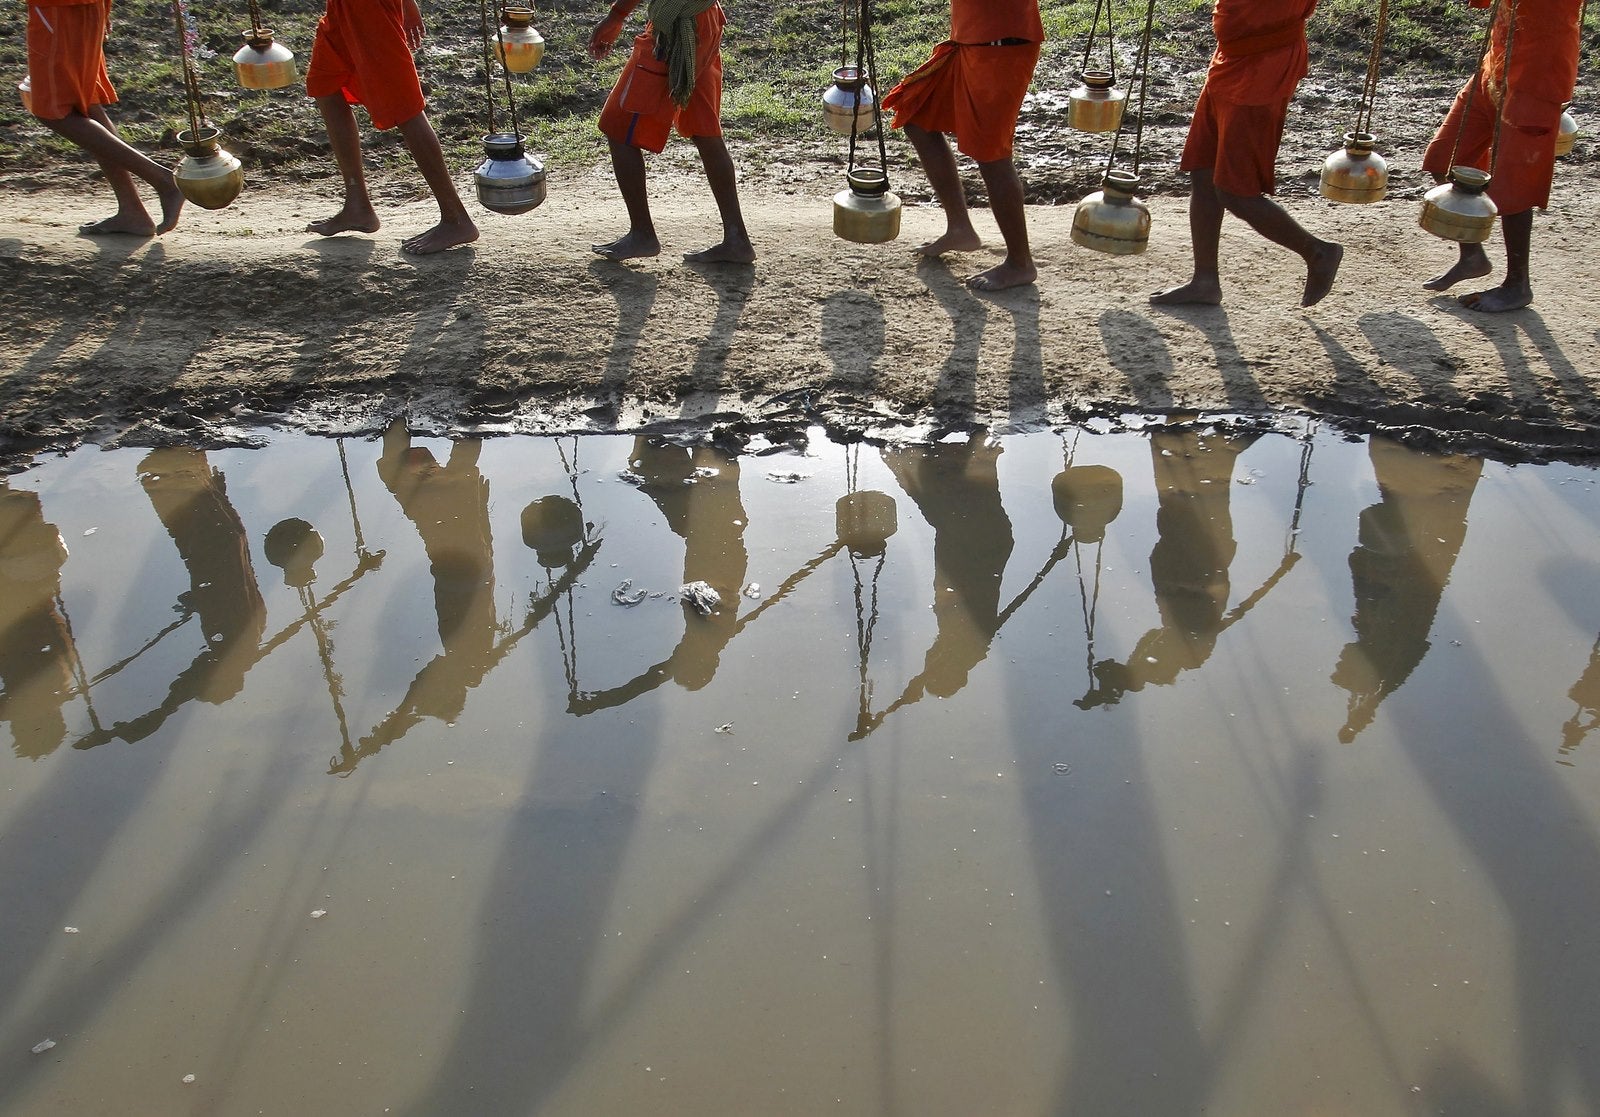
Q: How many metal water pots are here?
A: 12